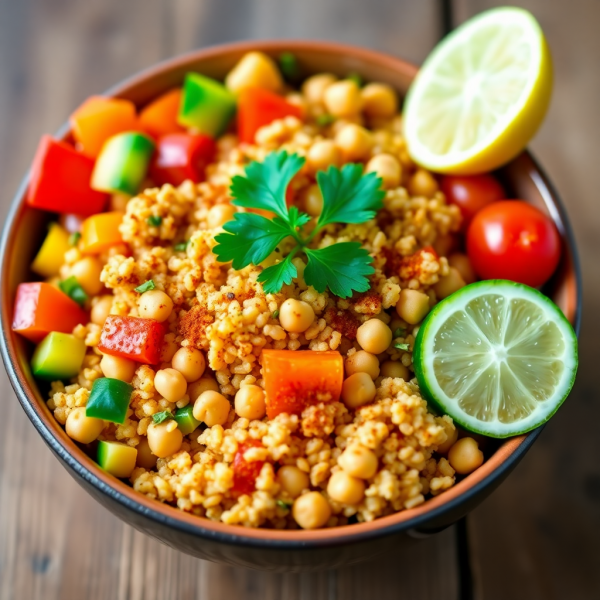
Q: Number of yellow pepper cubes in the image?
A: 2